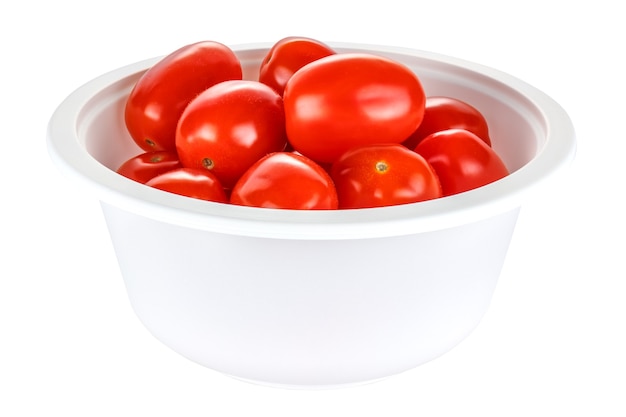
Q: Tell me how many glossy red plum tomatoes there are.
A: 10